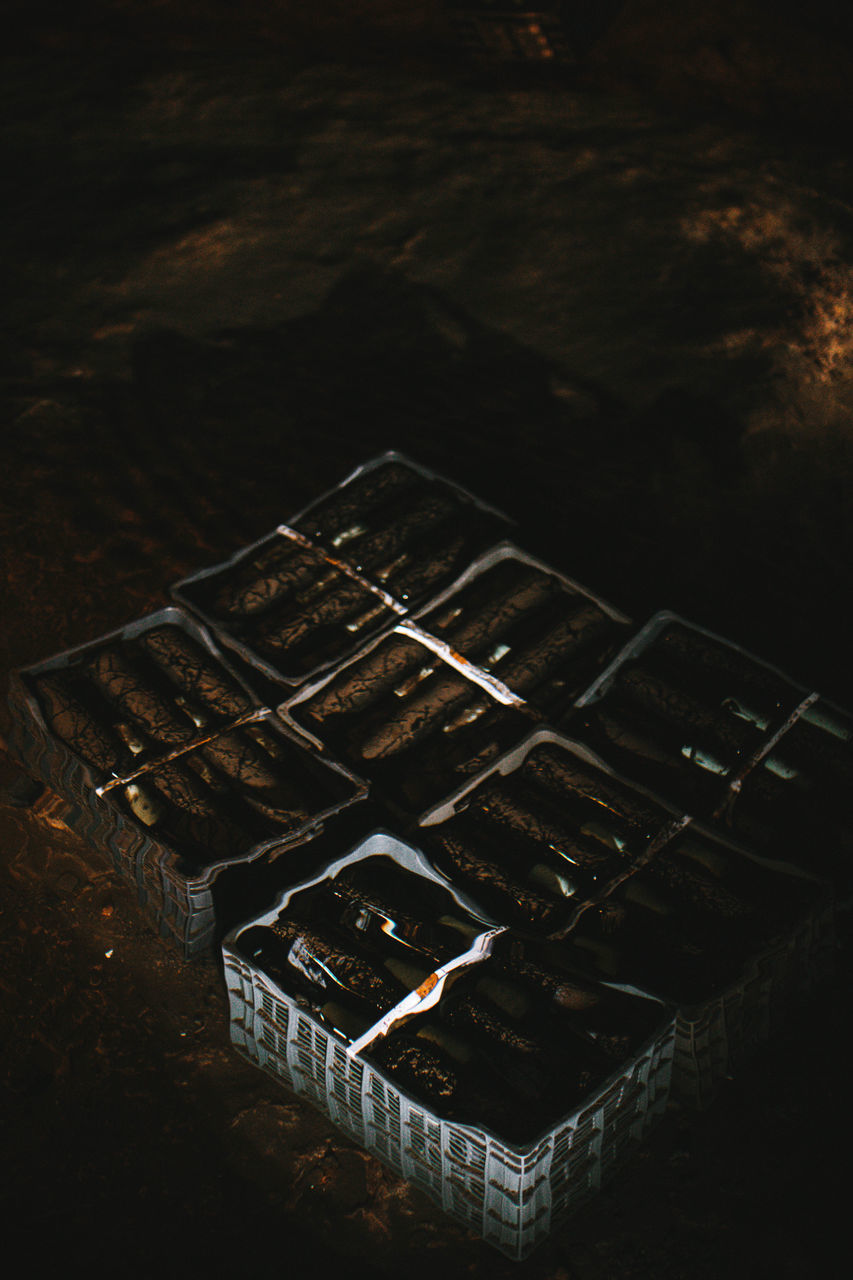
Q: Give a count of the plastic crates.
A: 6